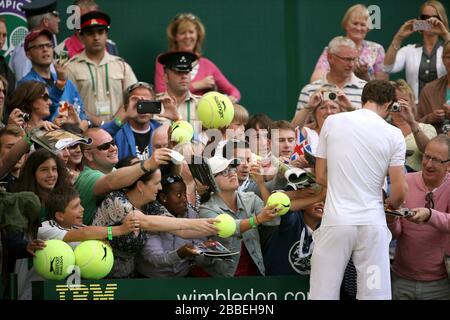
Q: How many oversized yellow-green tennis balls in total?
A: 6